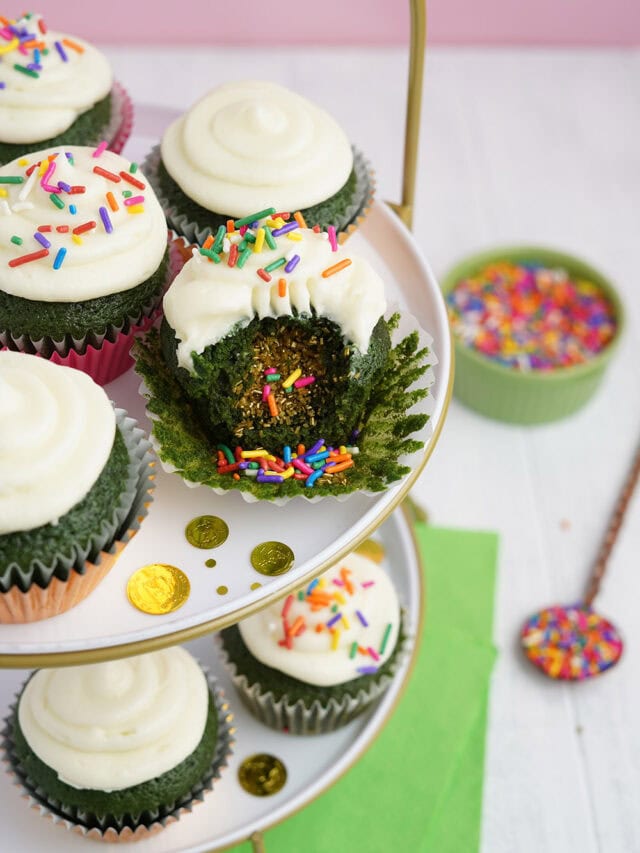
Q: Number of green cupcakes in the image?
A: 7